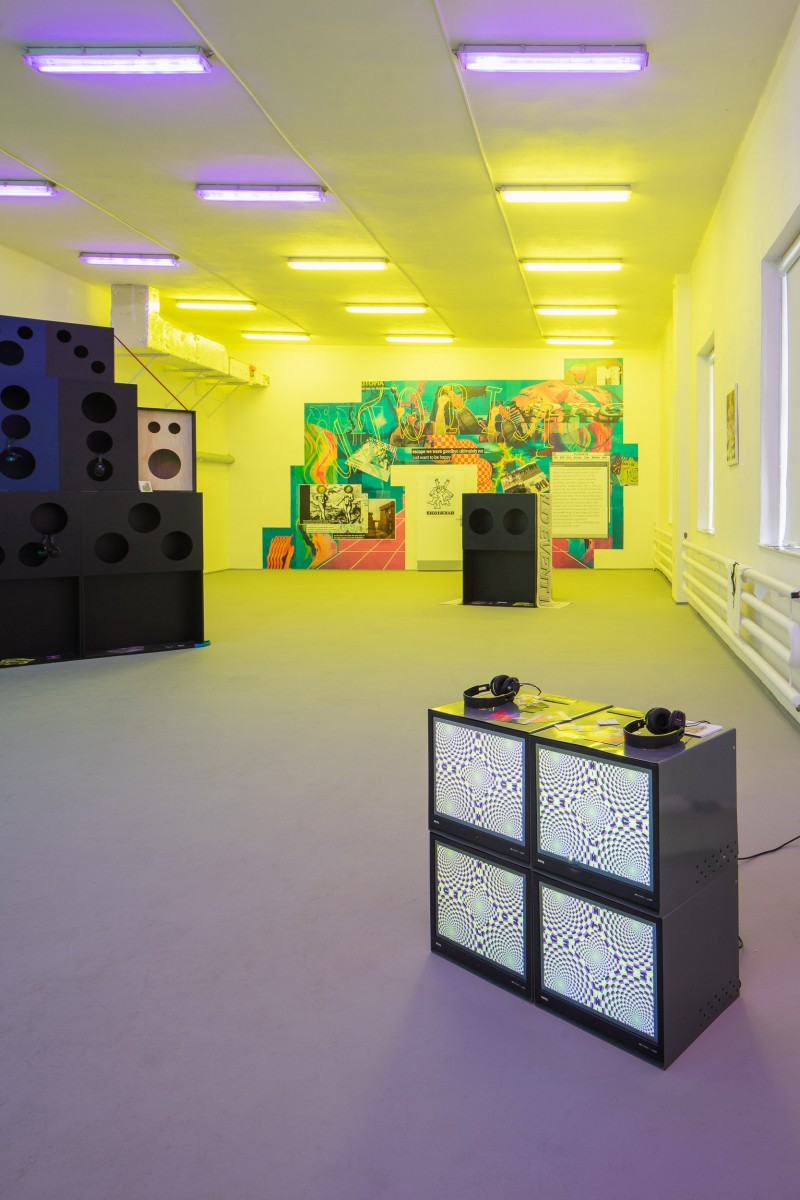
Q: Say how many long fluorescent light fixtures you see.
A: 14